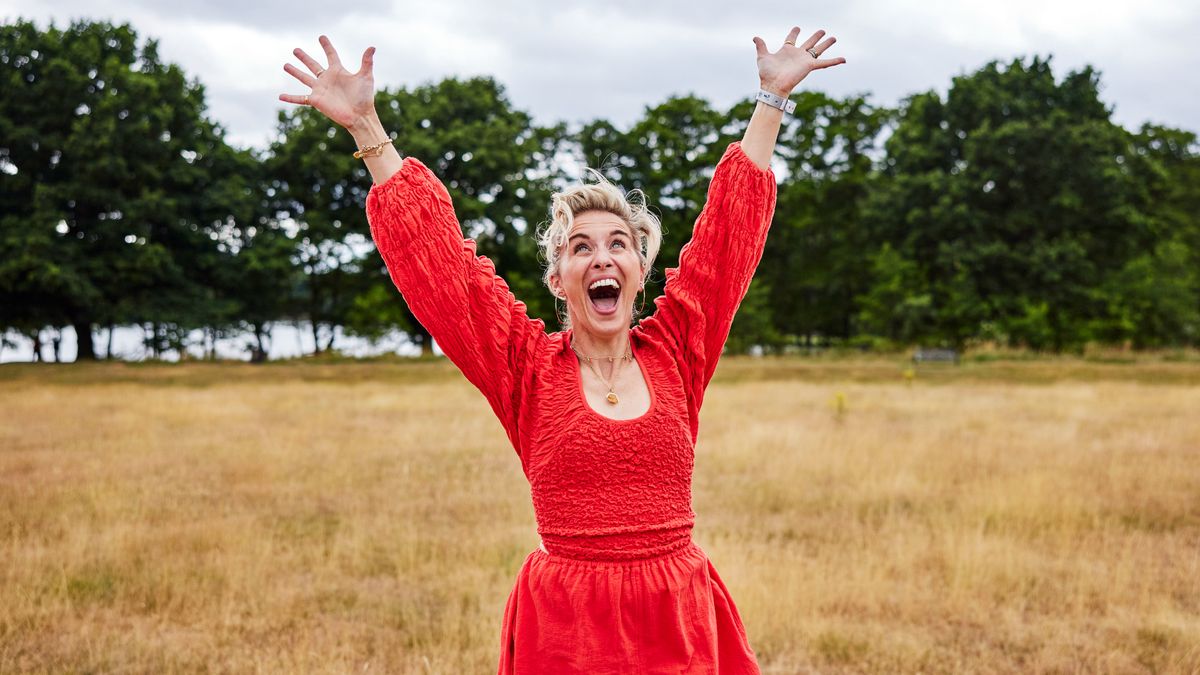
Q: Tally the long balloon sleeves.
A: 2